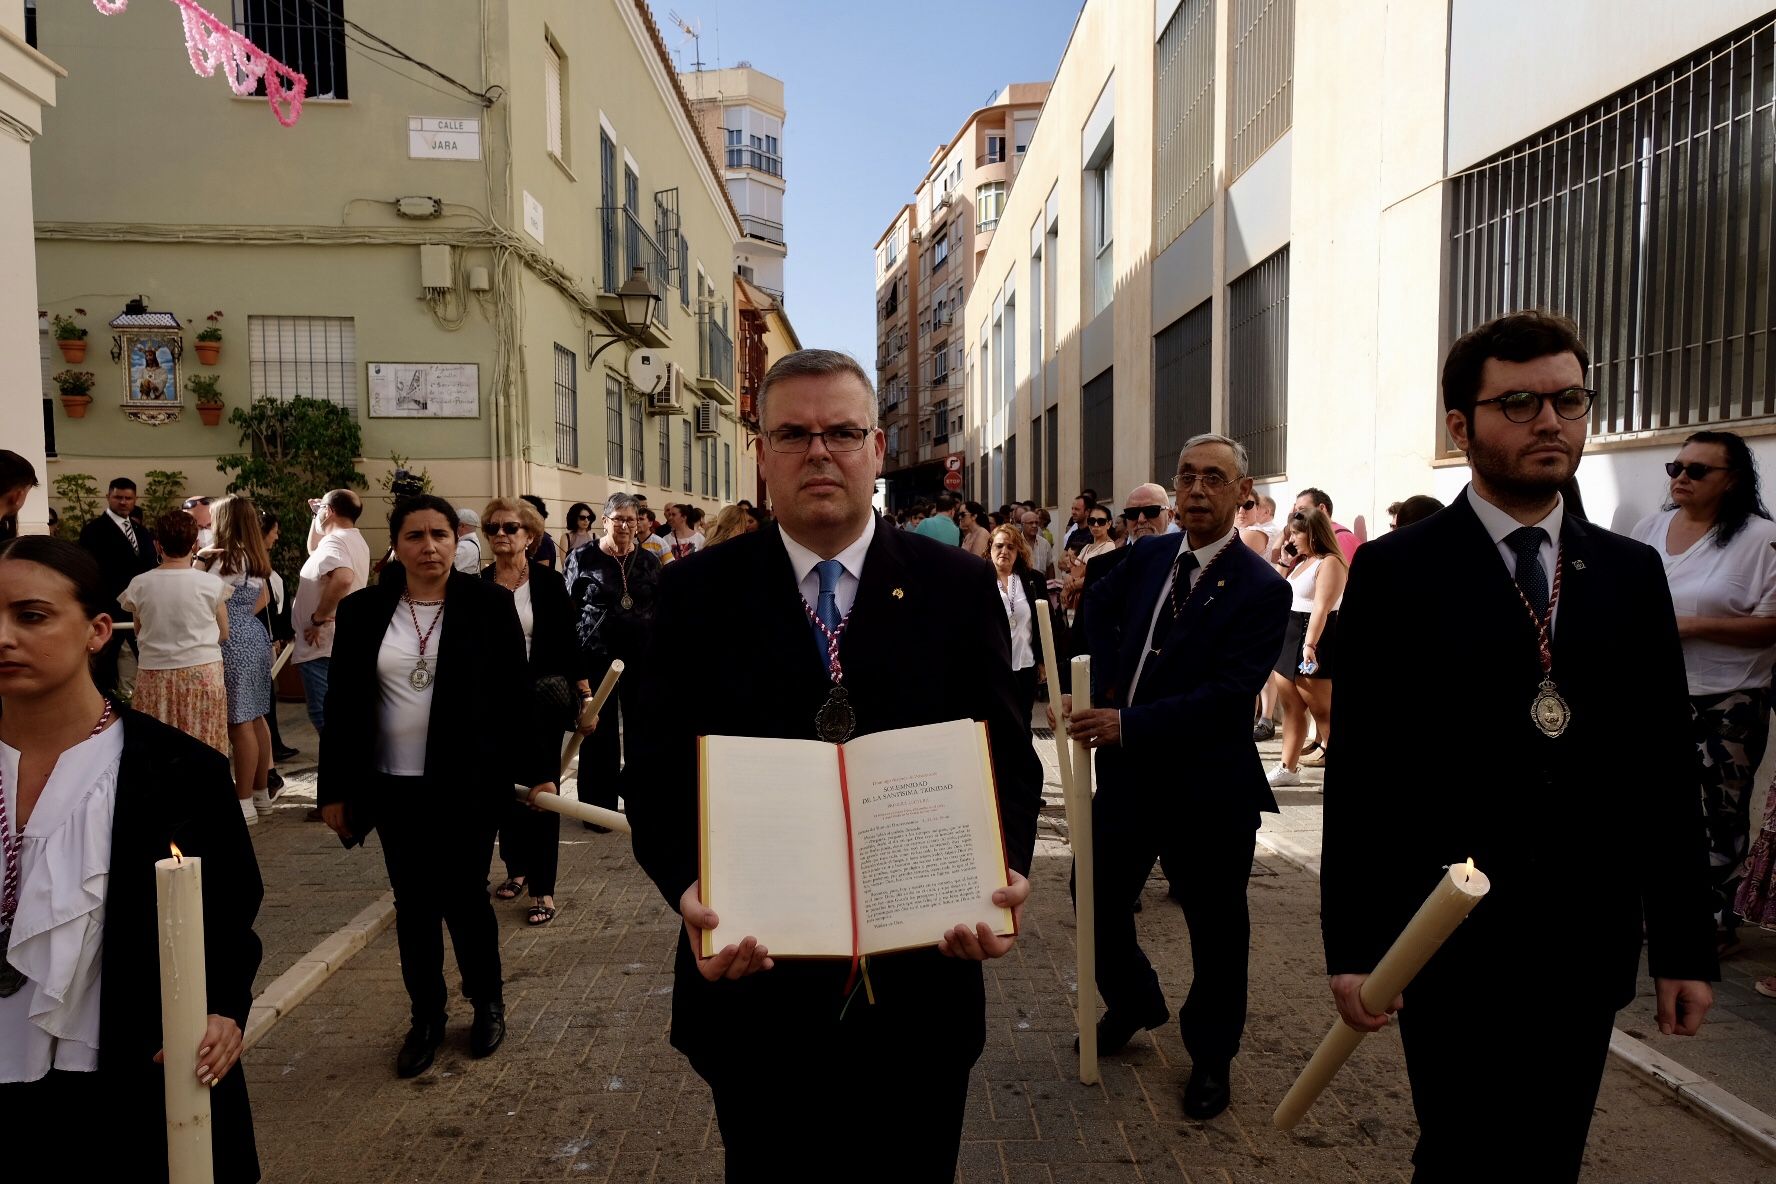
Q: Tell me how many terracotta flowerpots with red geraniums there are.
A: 4